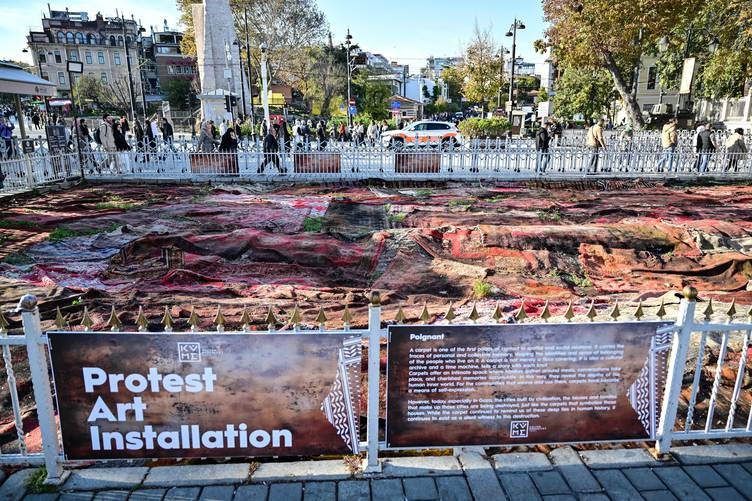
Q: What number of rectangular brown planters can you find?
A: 3